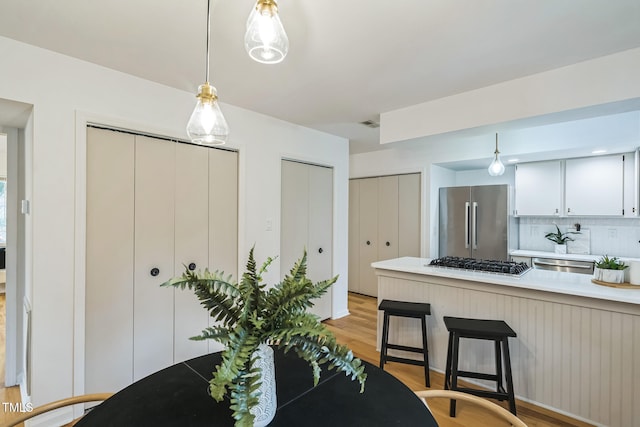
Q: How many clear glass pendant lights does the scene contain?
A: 3